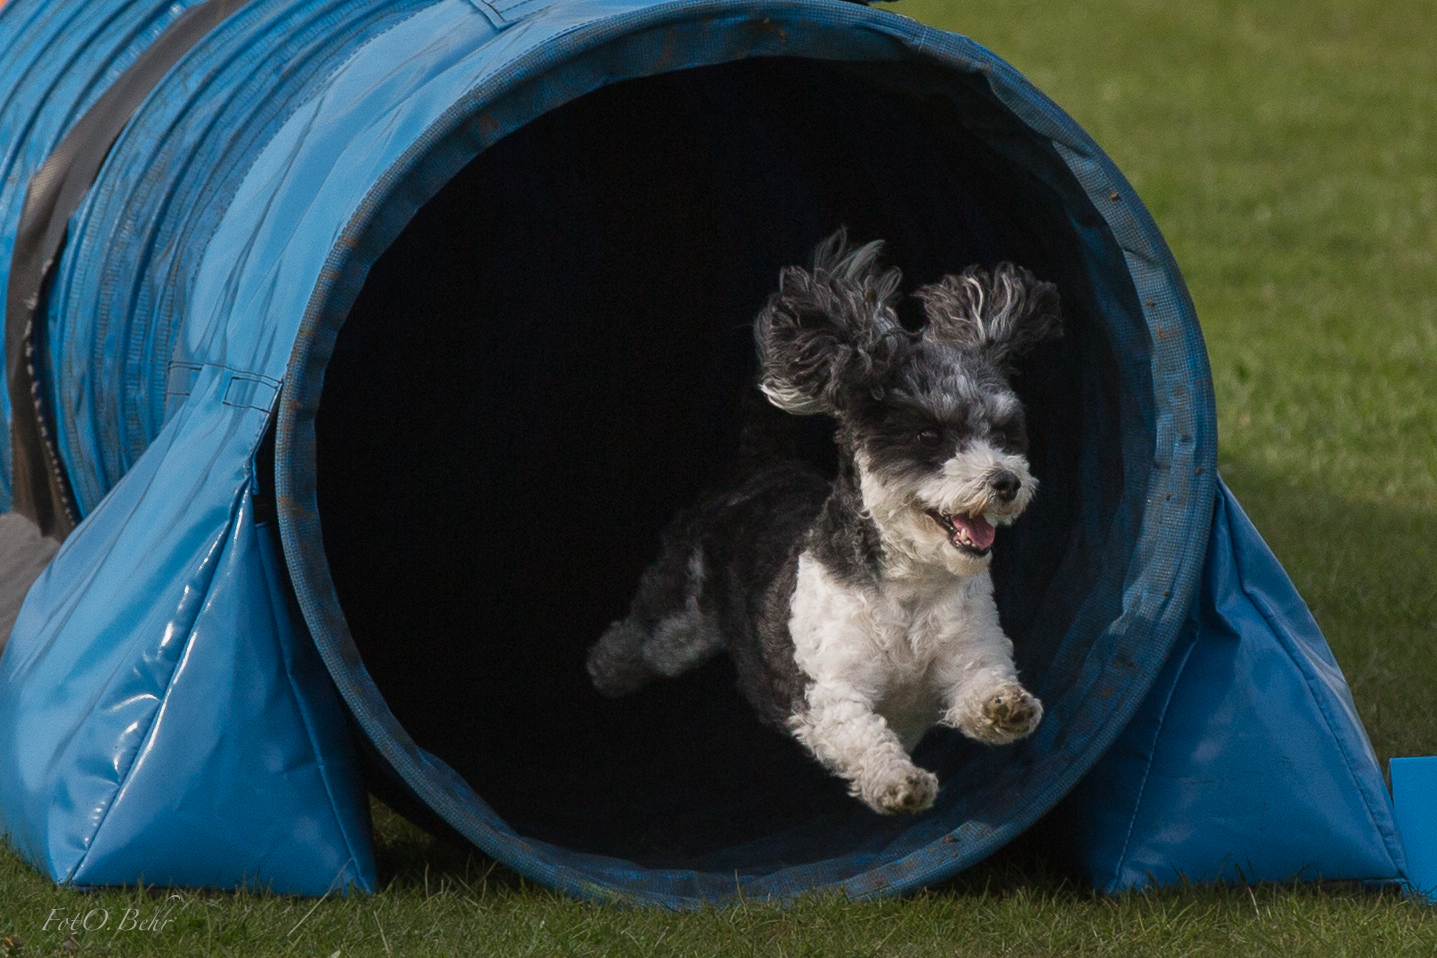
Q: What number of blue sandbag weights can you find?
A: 2